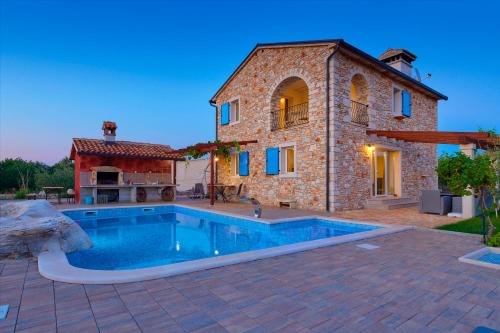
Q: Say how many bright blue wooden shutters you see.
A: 4